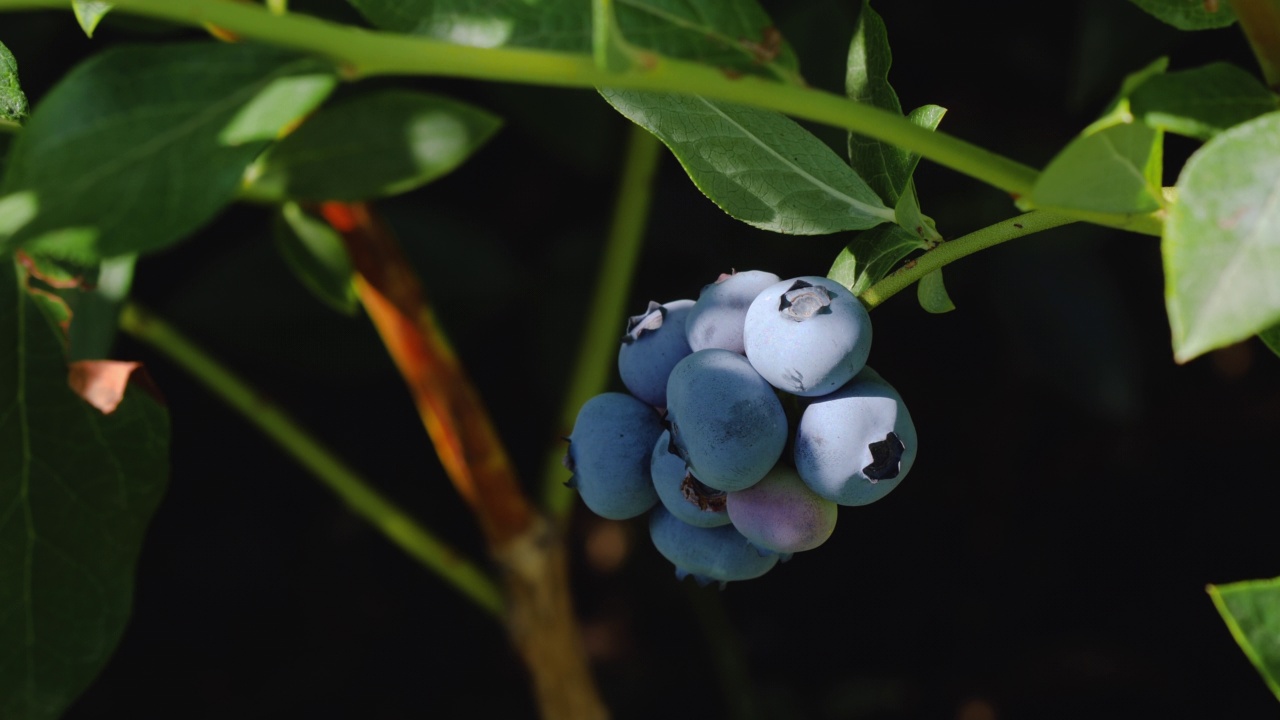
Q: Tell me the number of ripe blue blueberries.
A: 8